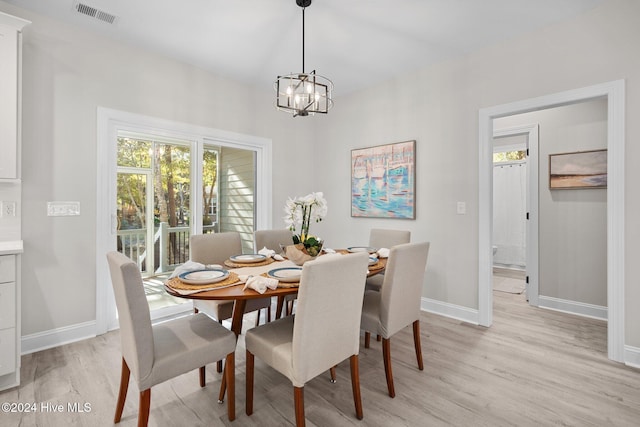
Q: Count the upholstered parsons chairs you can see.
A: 6